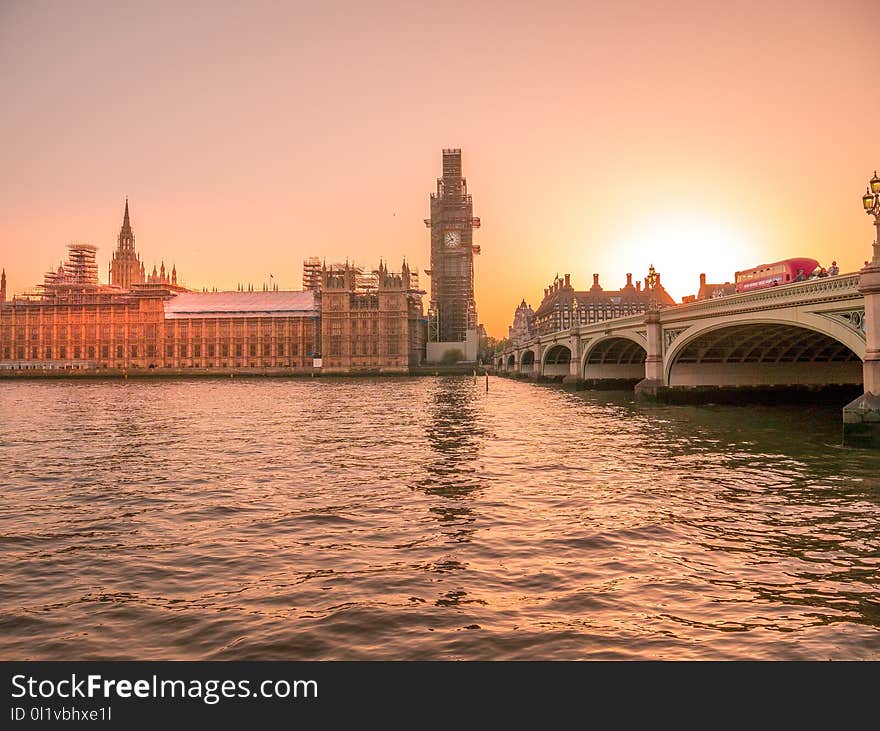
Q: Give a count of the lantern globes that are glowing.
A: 2